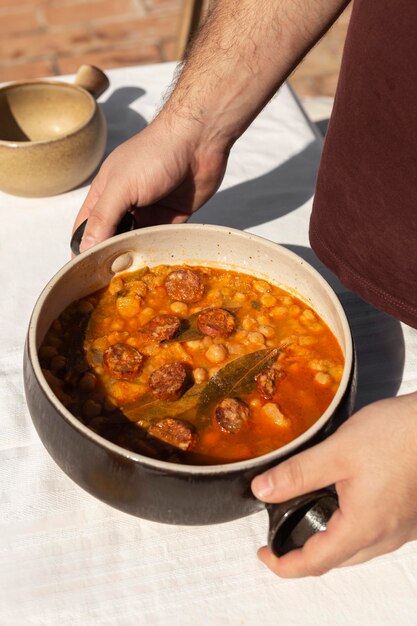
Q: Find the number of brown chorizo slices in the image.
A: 8